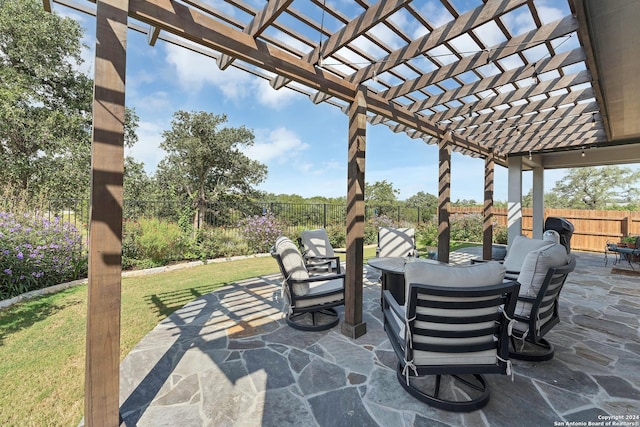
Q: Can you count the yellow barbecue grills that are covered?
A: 0